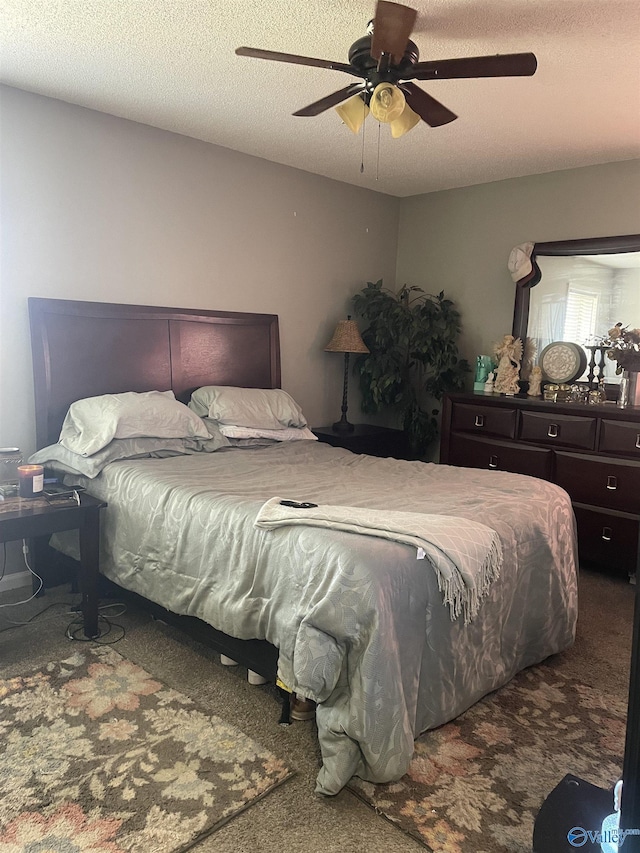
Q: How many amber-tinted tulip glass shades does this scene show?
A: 3